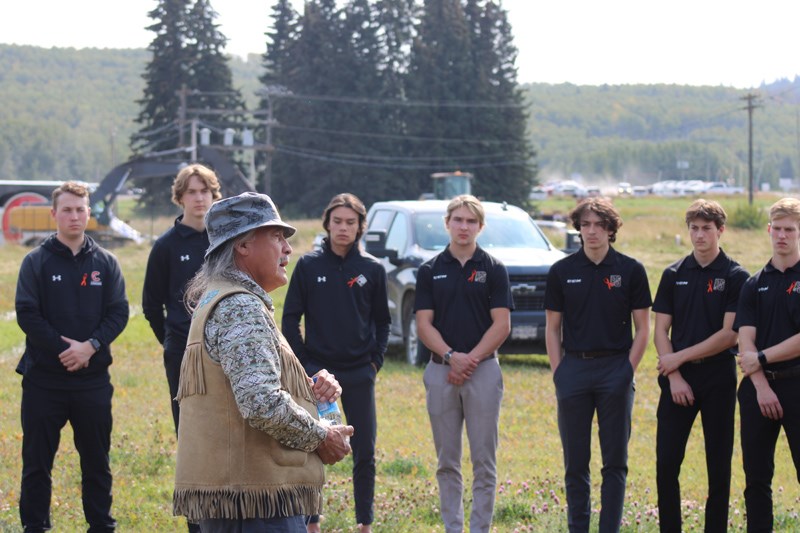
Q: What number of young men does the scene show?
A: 7